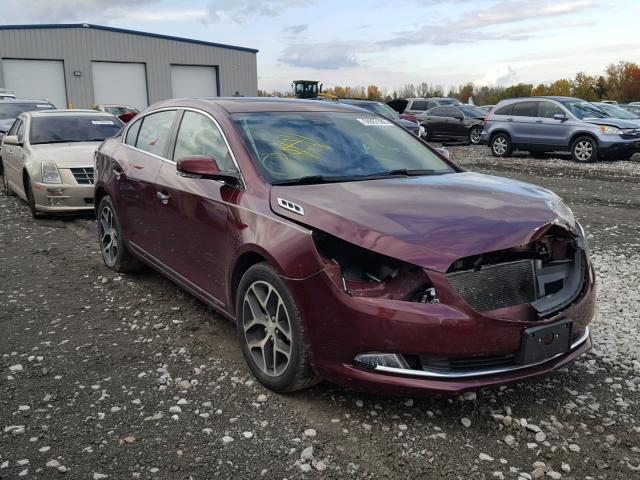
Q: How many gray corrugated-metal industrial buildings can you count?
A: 1